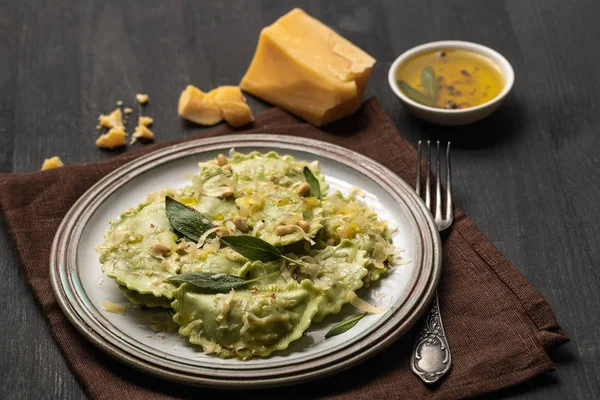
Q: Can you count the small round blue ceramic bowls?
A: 0